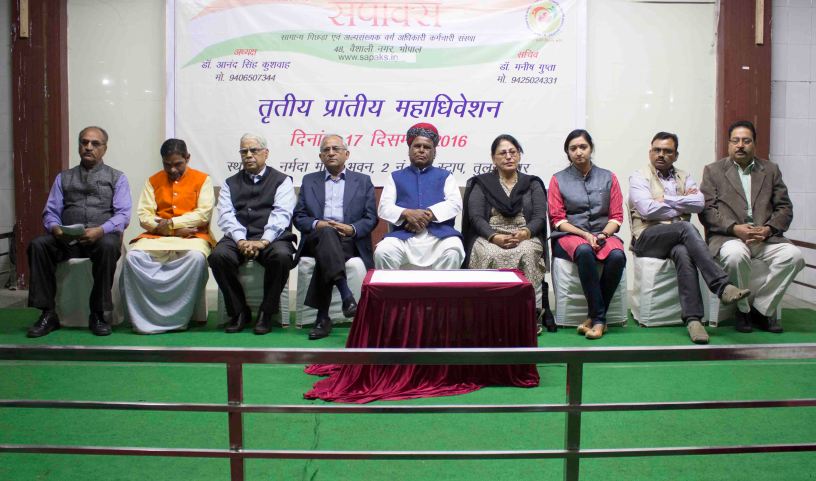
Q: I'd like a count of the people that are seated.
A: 9